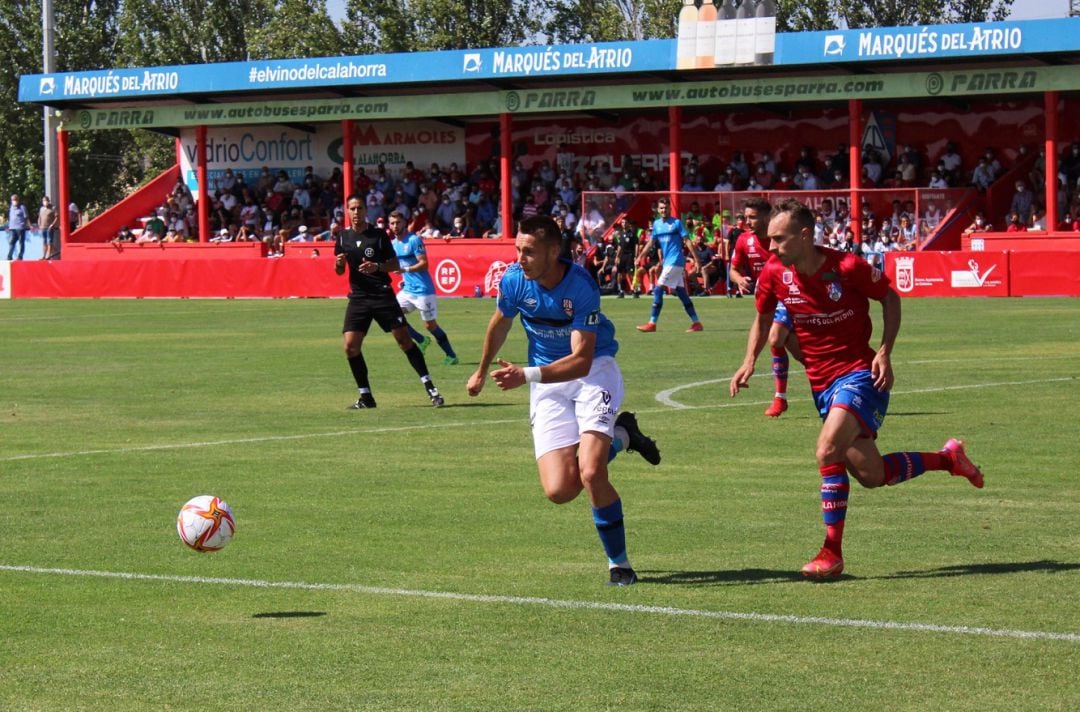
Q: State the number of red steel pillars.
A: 7